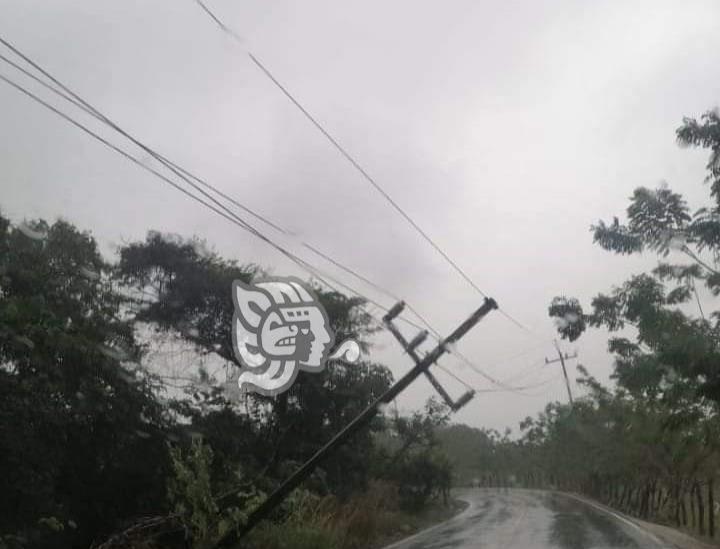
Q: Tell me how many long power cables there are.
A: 4